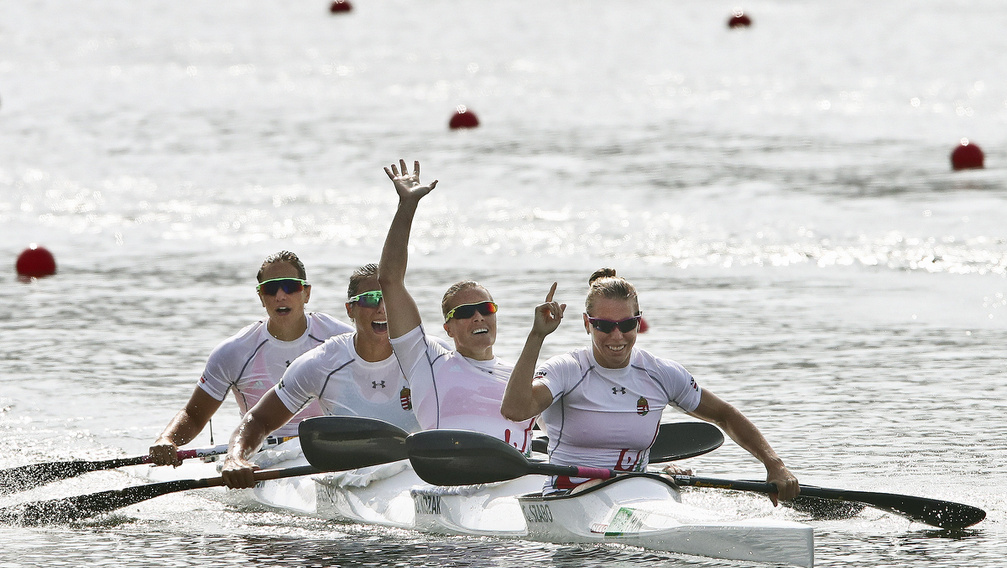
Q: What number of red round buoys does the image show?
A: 6